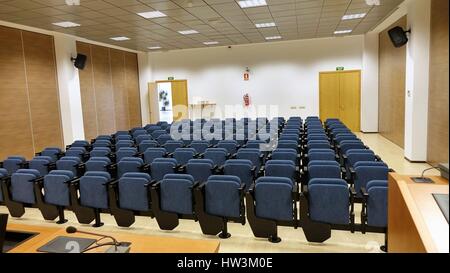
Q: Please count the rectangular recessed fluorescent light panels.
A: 11